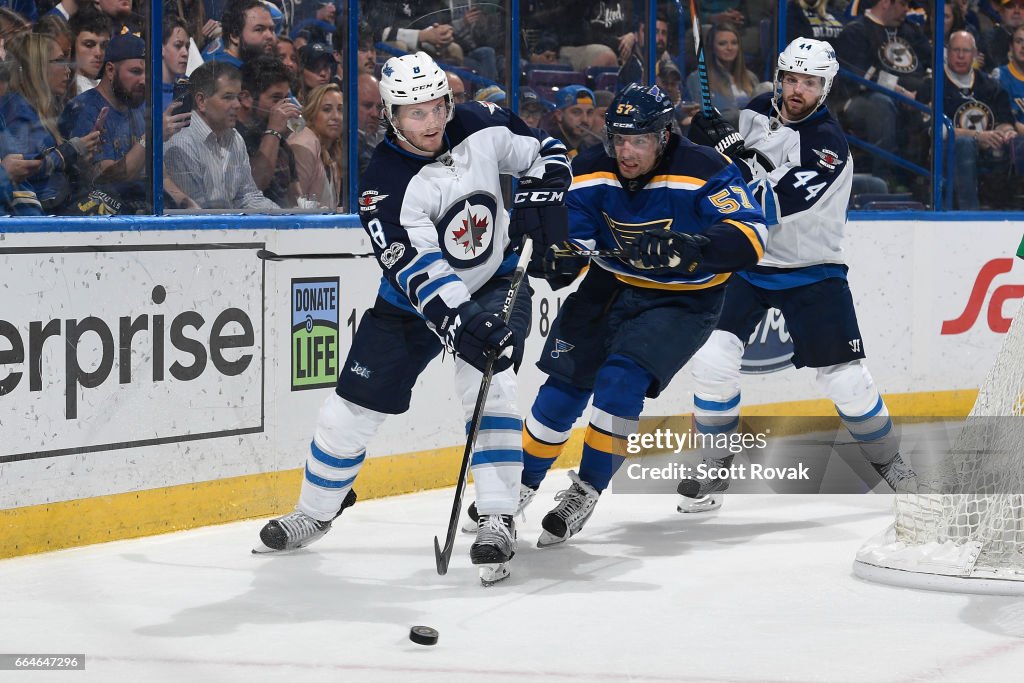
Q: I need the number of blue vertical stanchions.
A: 6